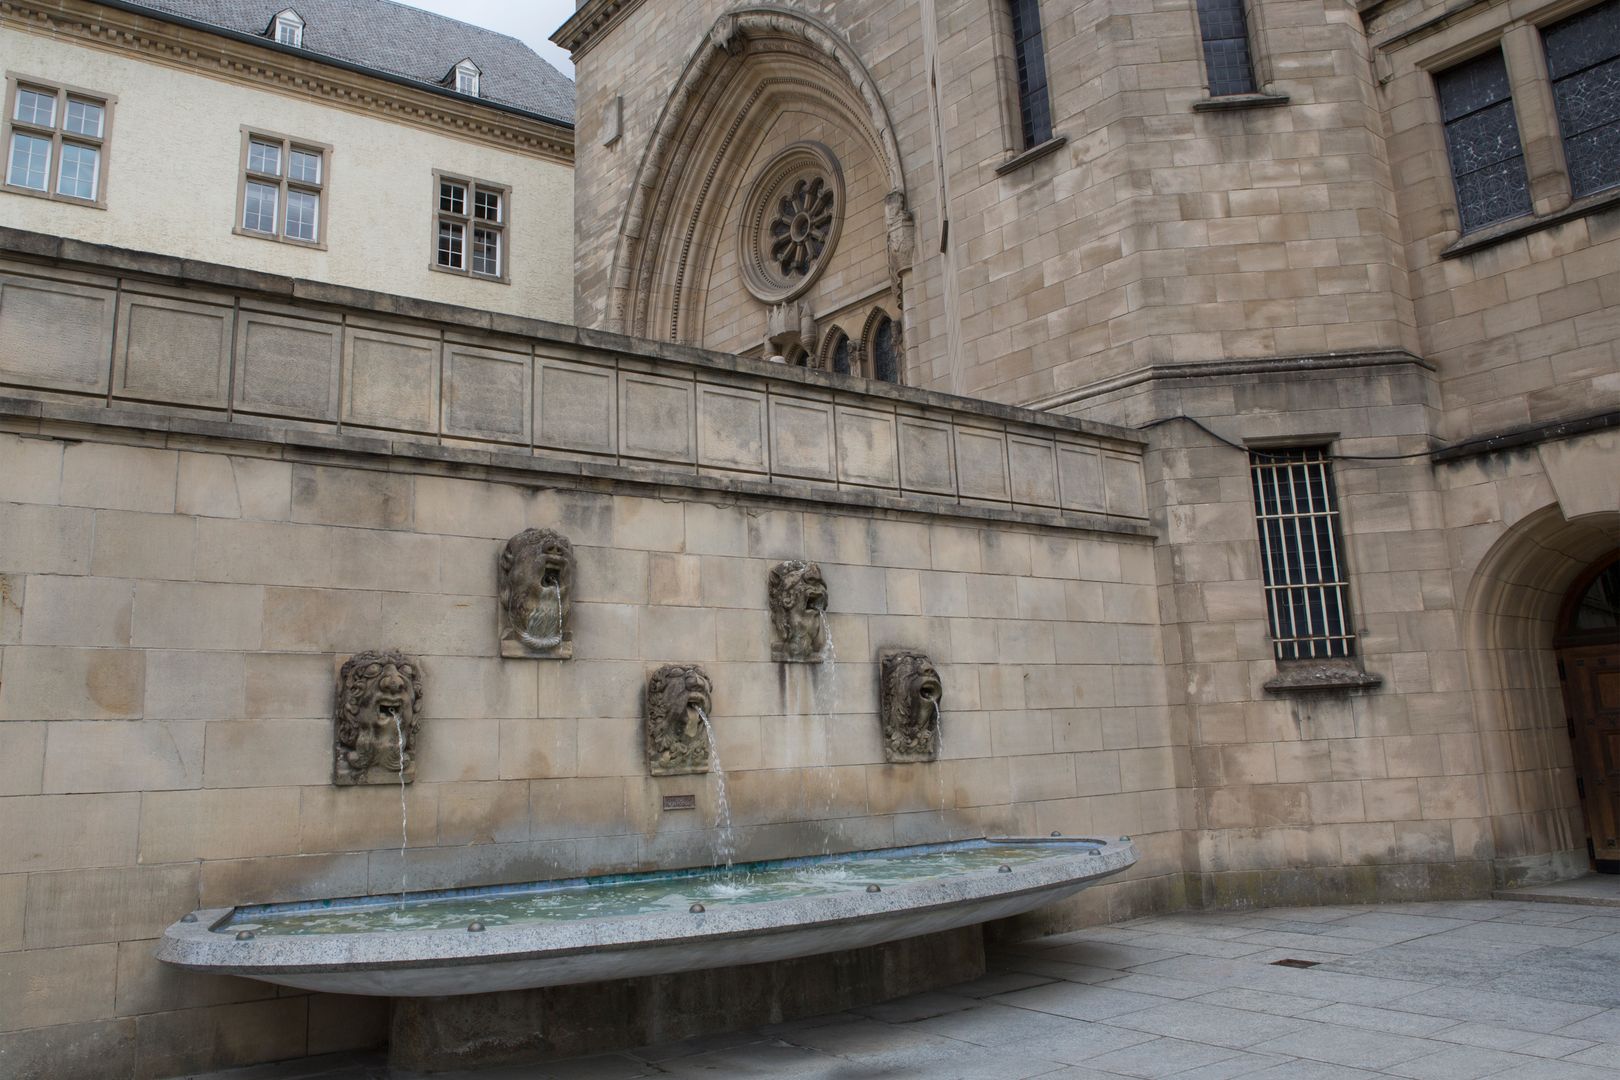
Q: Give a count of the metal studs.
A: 9